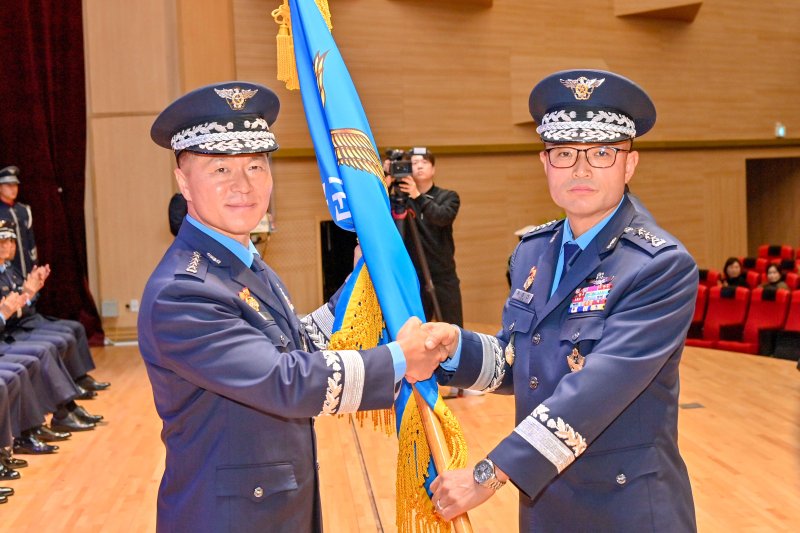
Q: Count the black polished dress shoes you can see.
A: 10